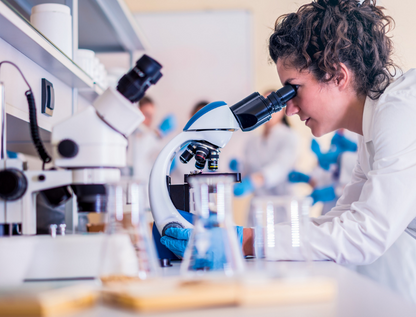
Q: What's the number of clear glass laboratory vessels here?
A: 3